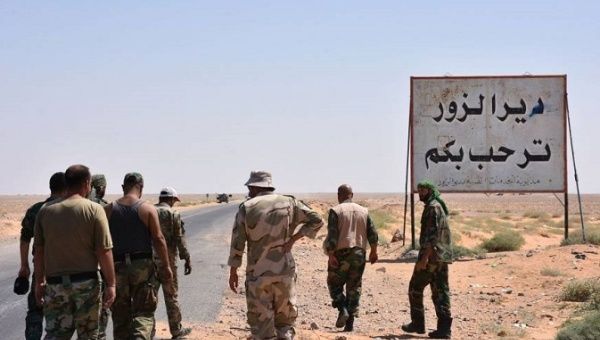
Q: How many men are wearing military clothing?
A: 8